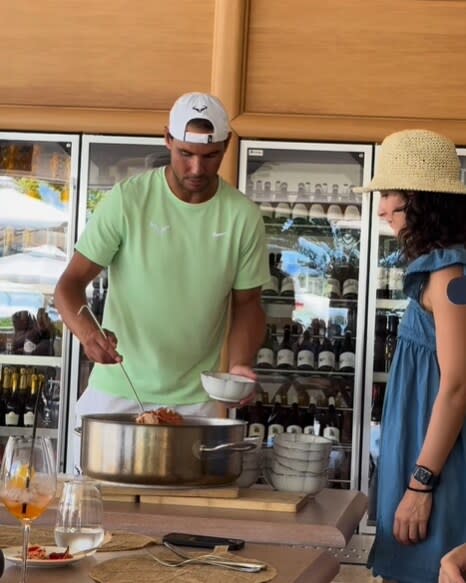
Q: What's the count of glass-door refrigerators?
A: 4